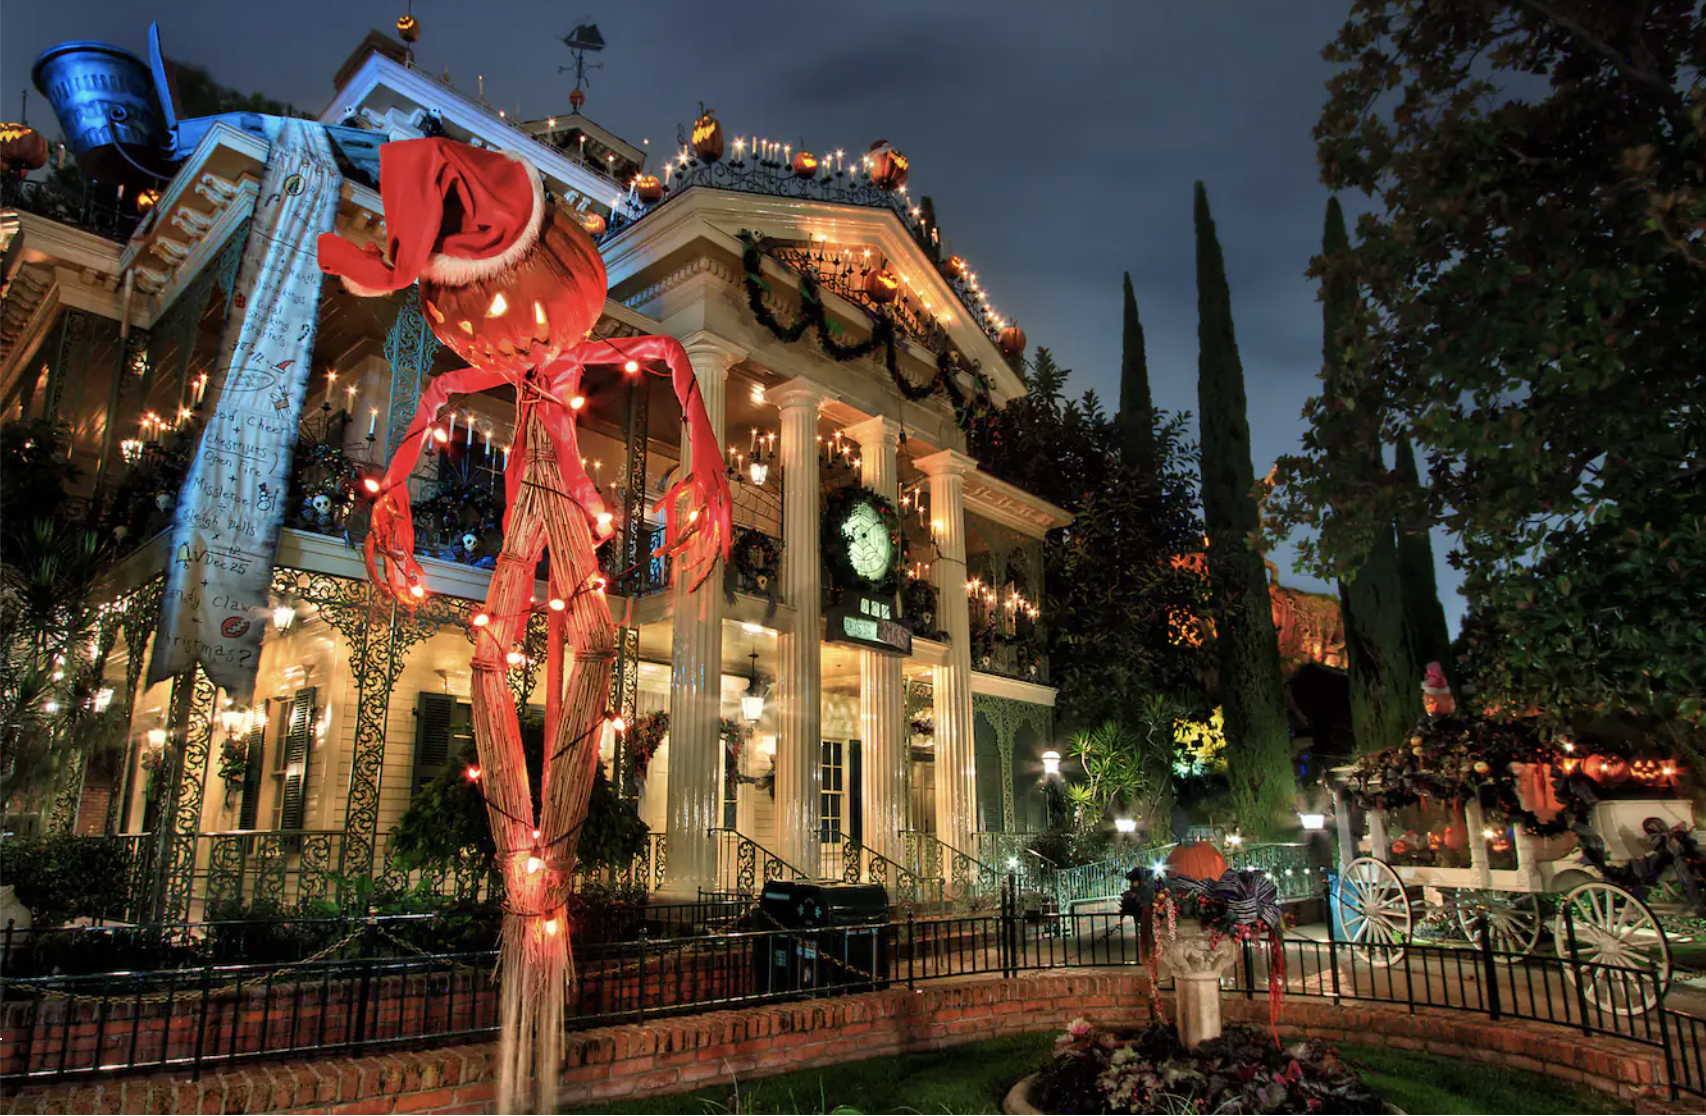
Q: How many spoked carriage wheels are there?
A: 3